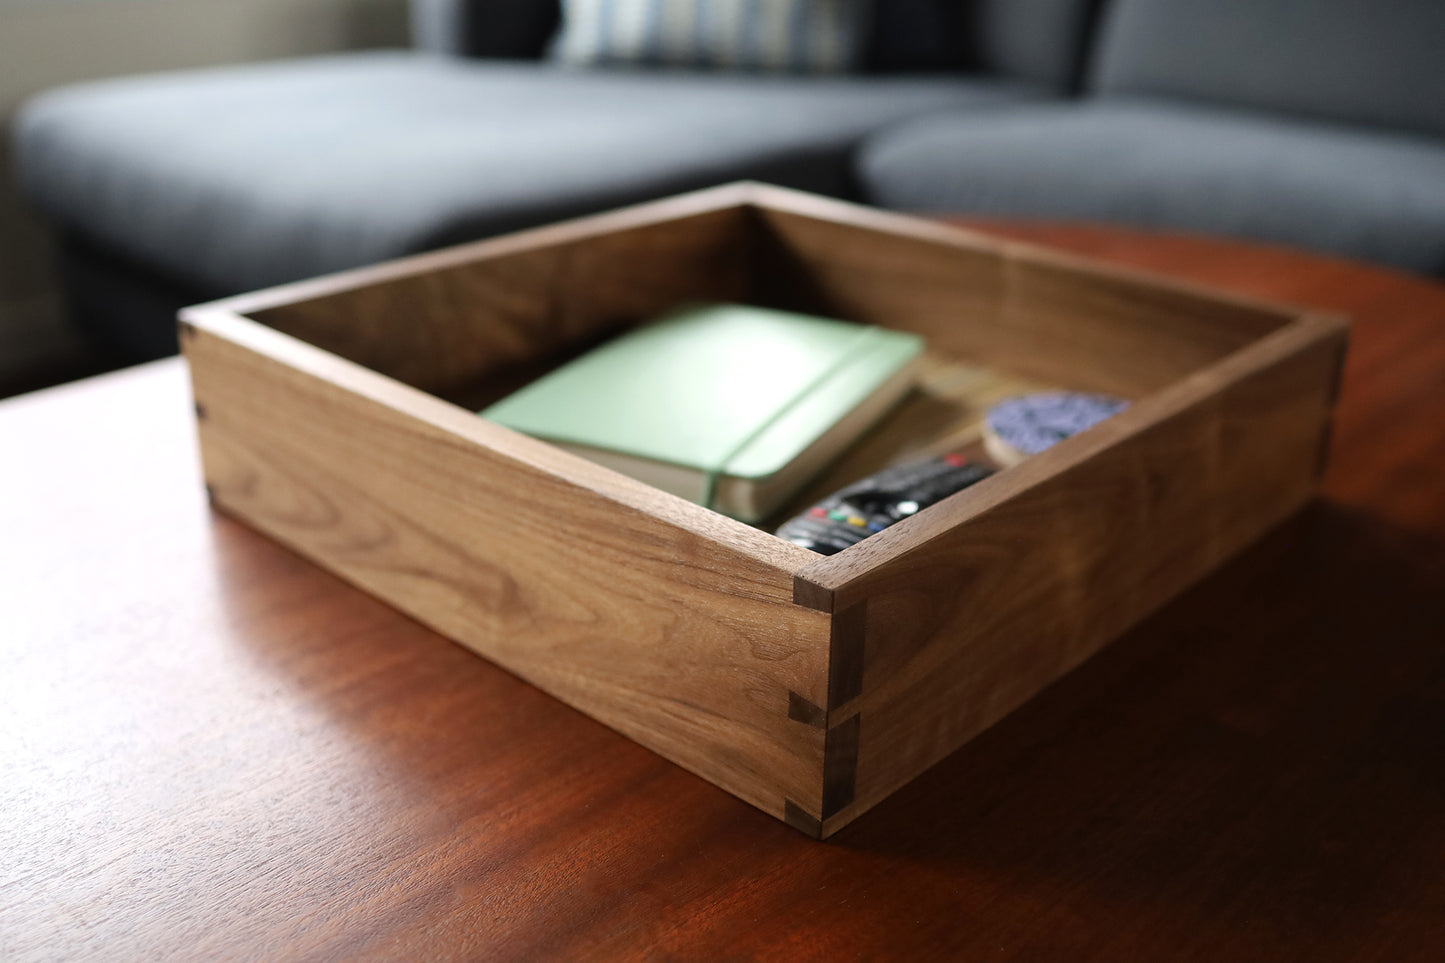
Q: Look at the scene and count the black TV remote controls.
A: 1